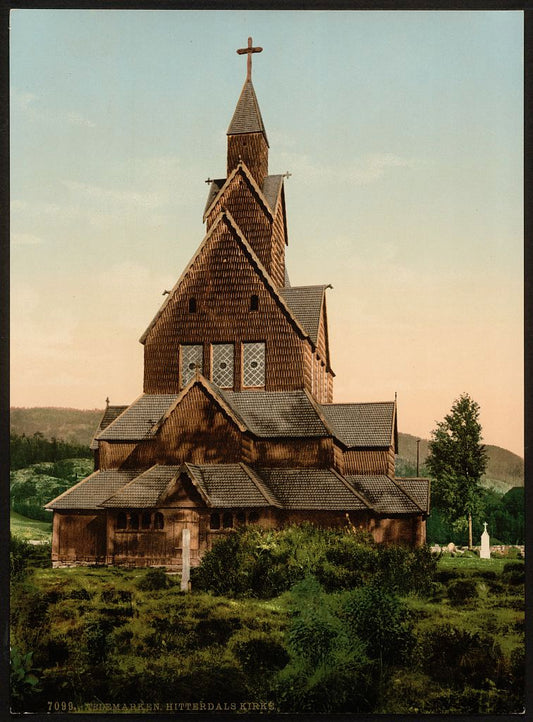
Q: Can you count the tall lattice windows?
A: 3